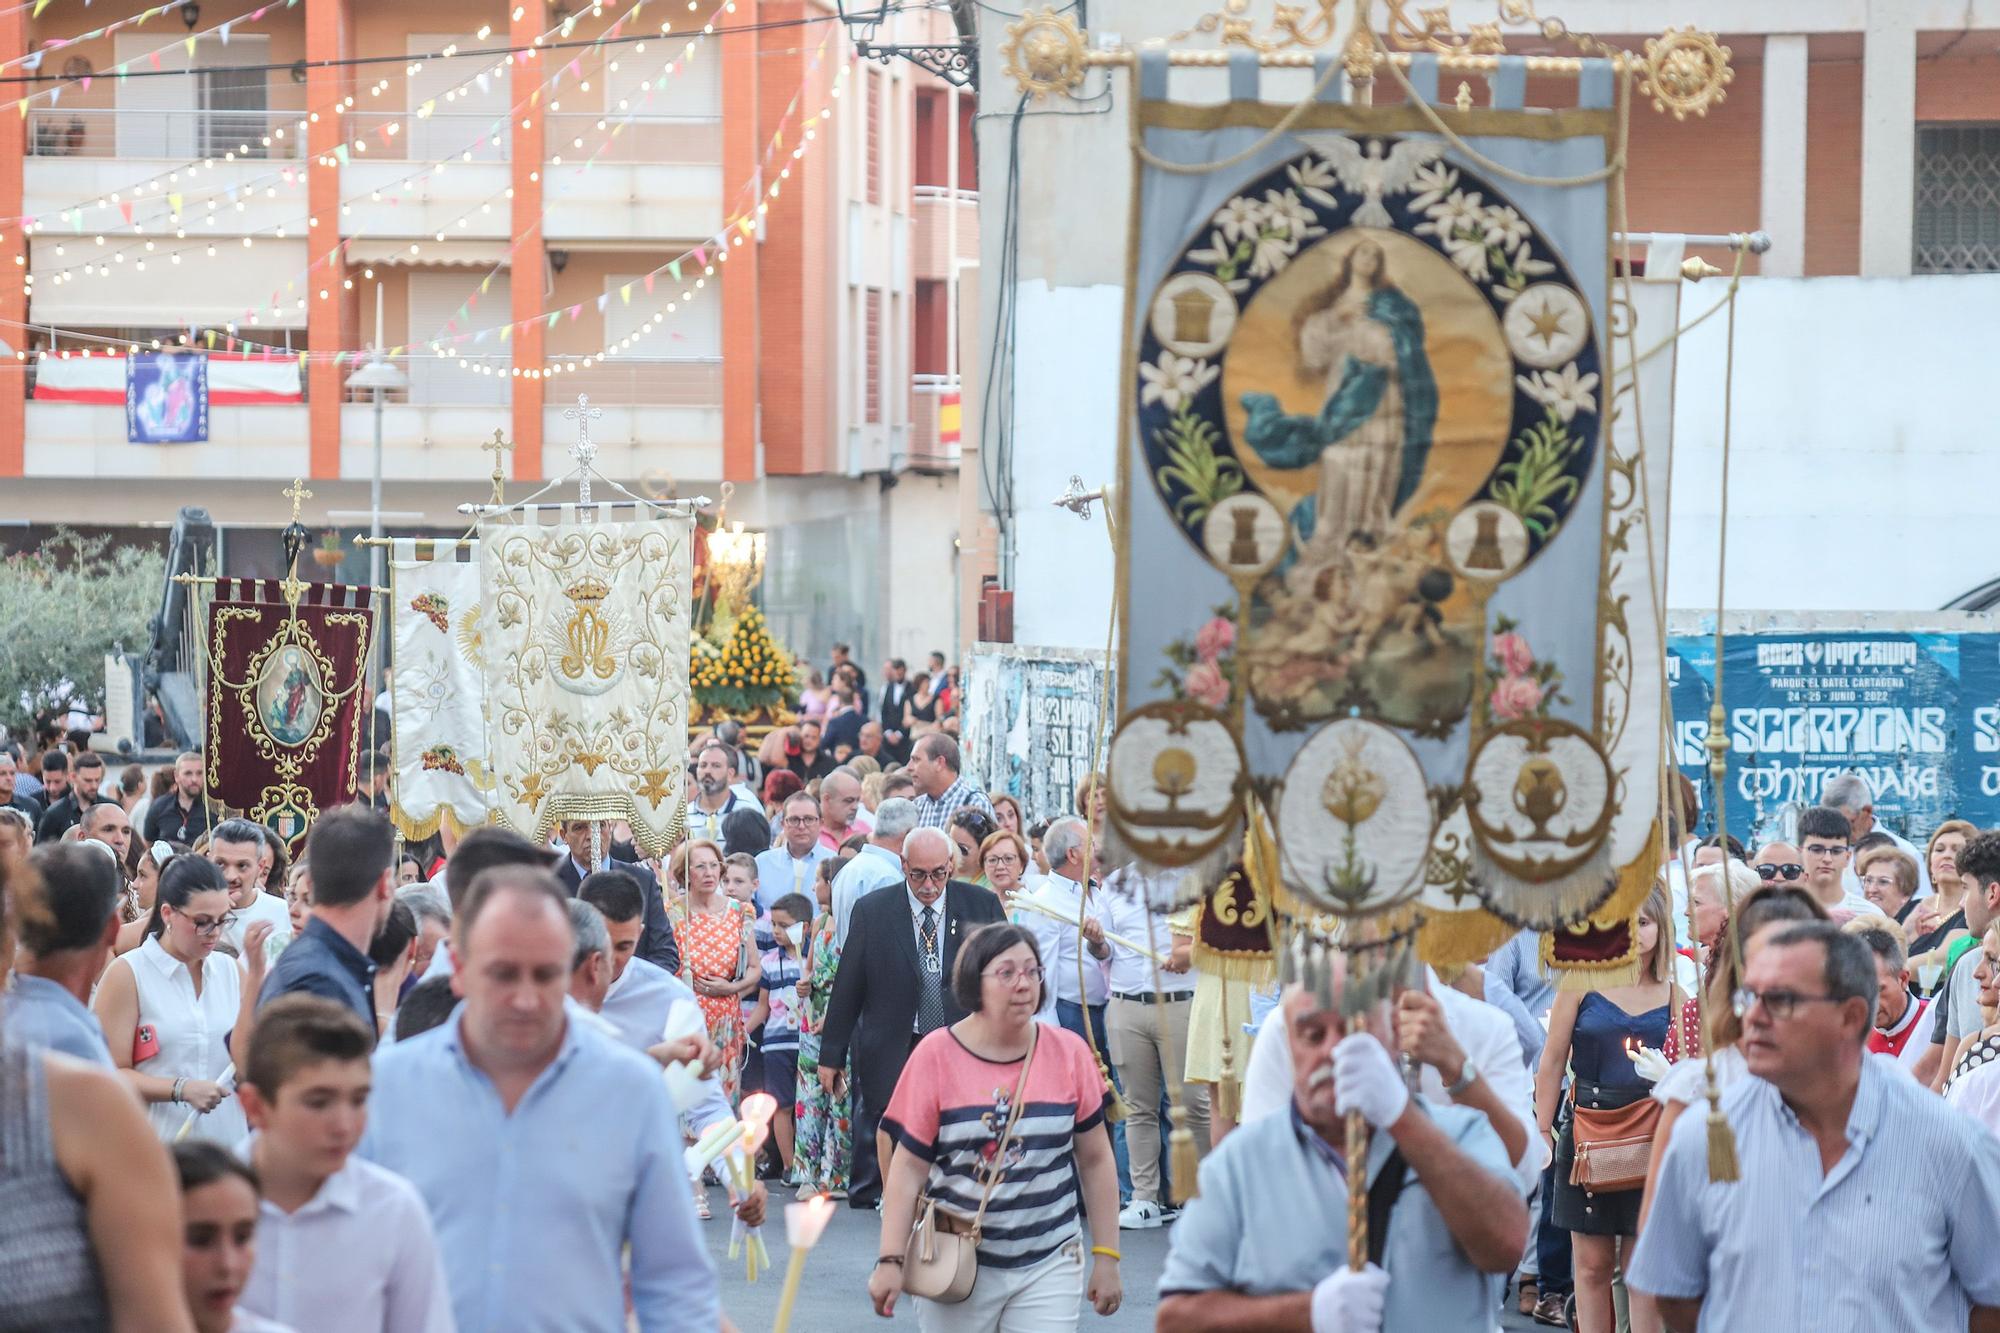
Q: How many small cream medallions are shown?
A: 4